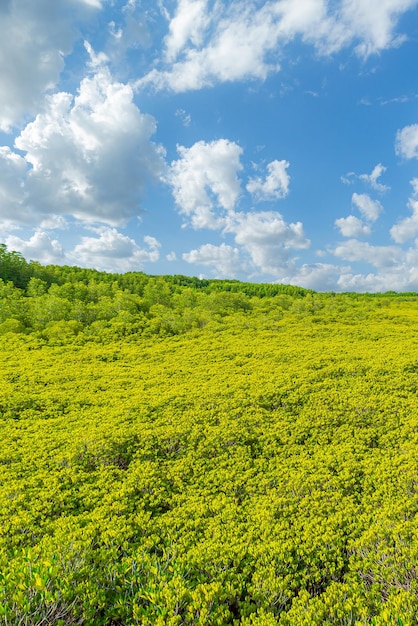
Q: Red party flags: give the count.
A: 0